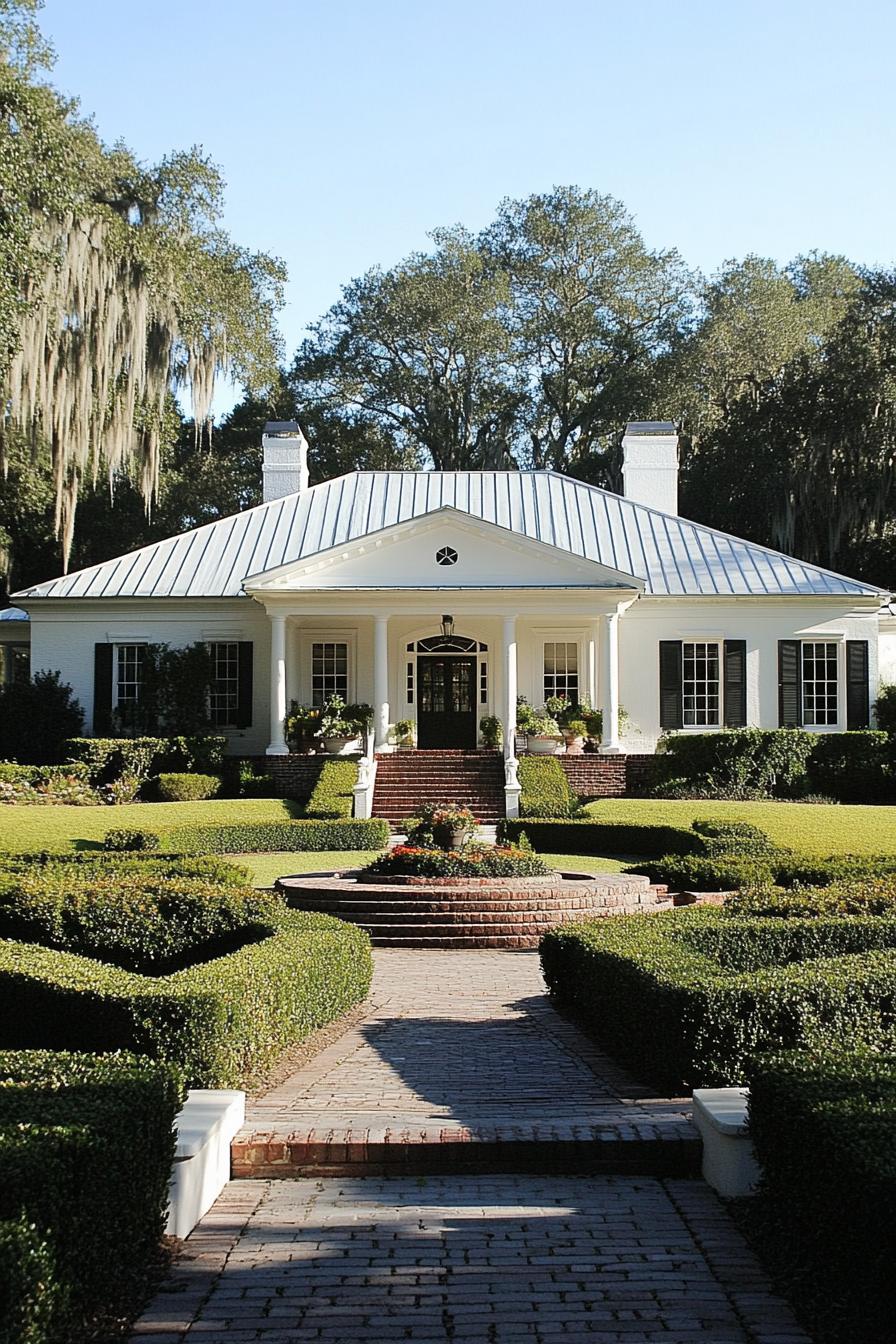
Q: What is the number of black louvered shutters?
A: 6